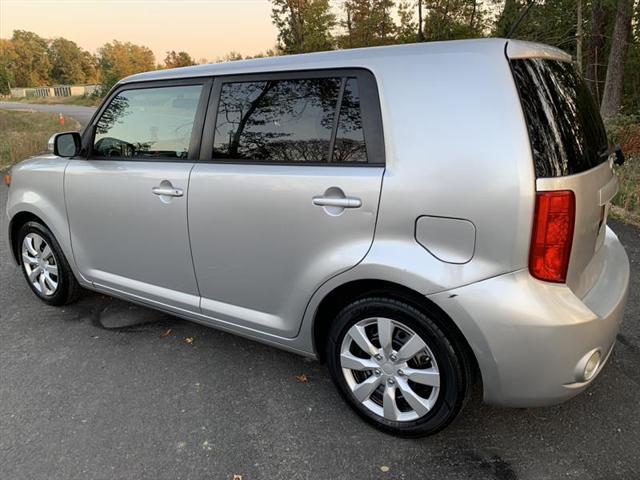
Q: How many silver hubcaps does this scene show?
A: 2